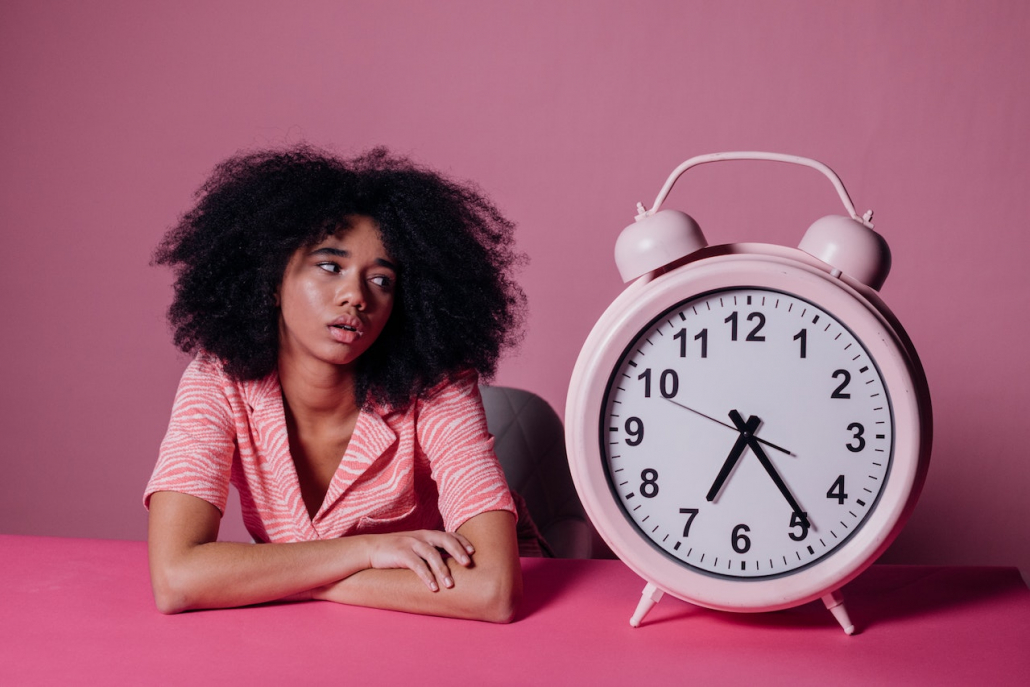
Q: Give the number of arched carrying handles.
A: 1